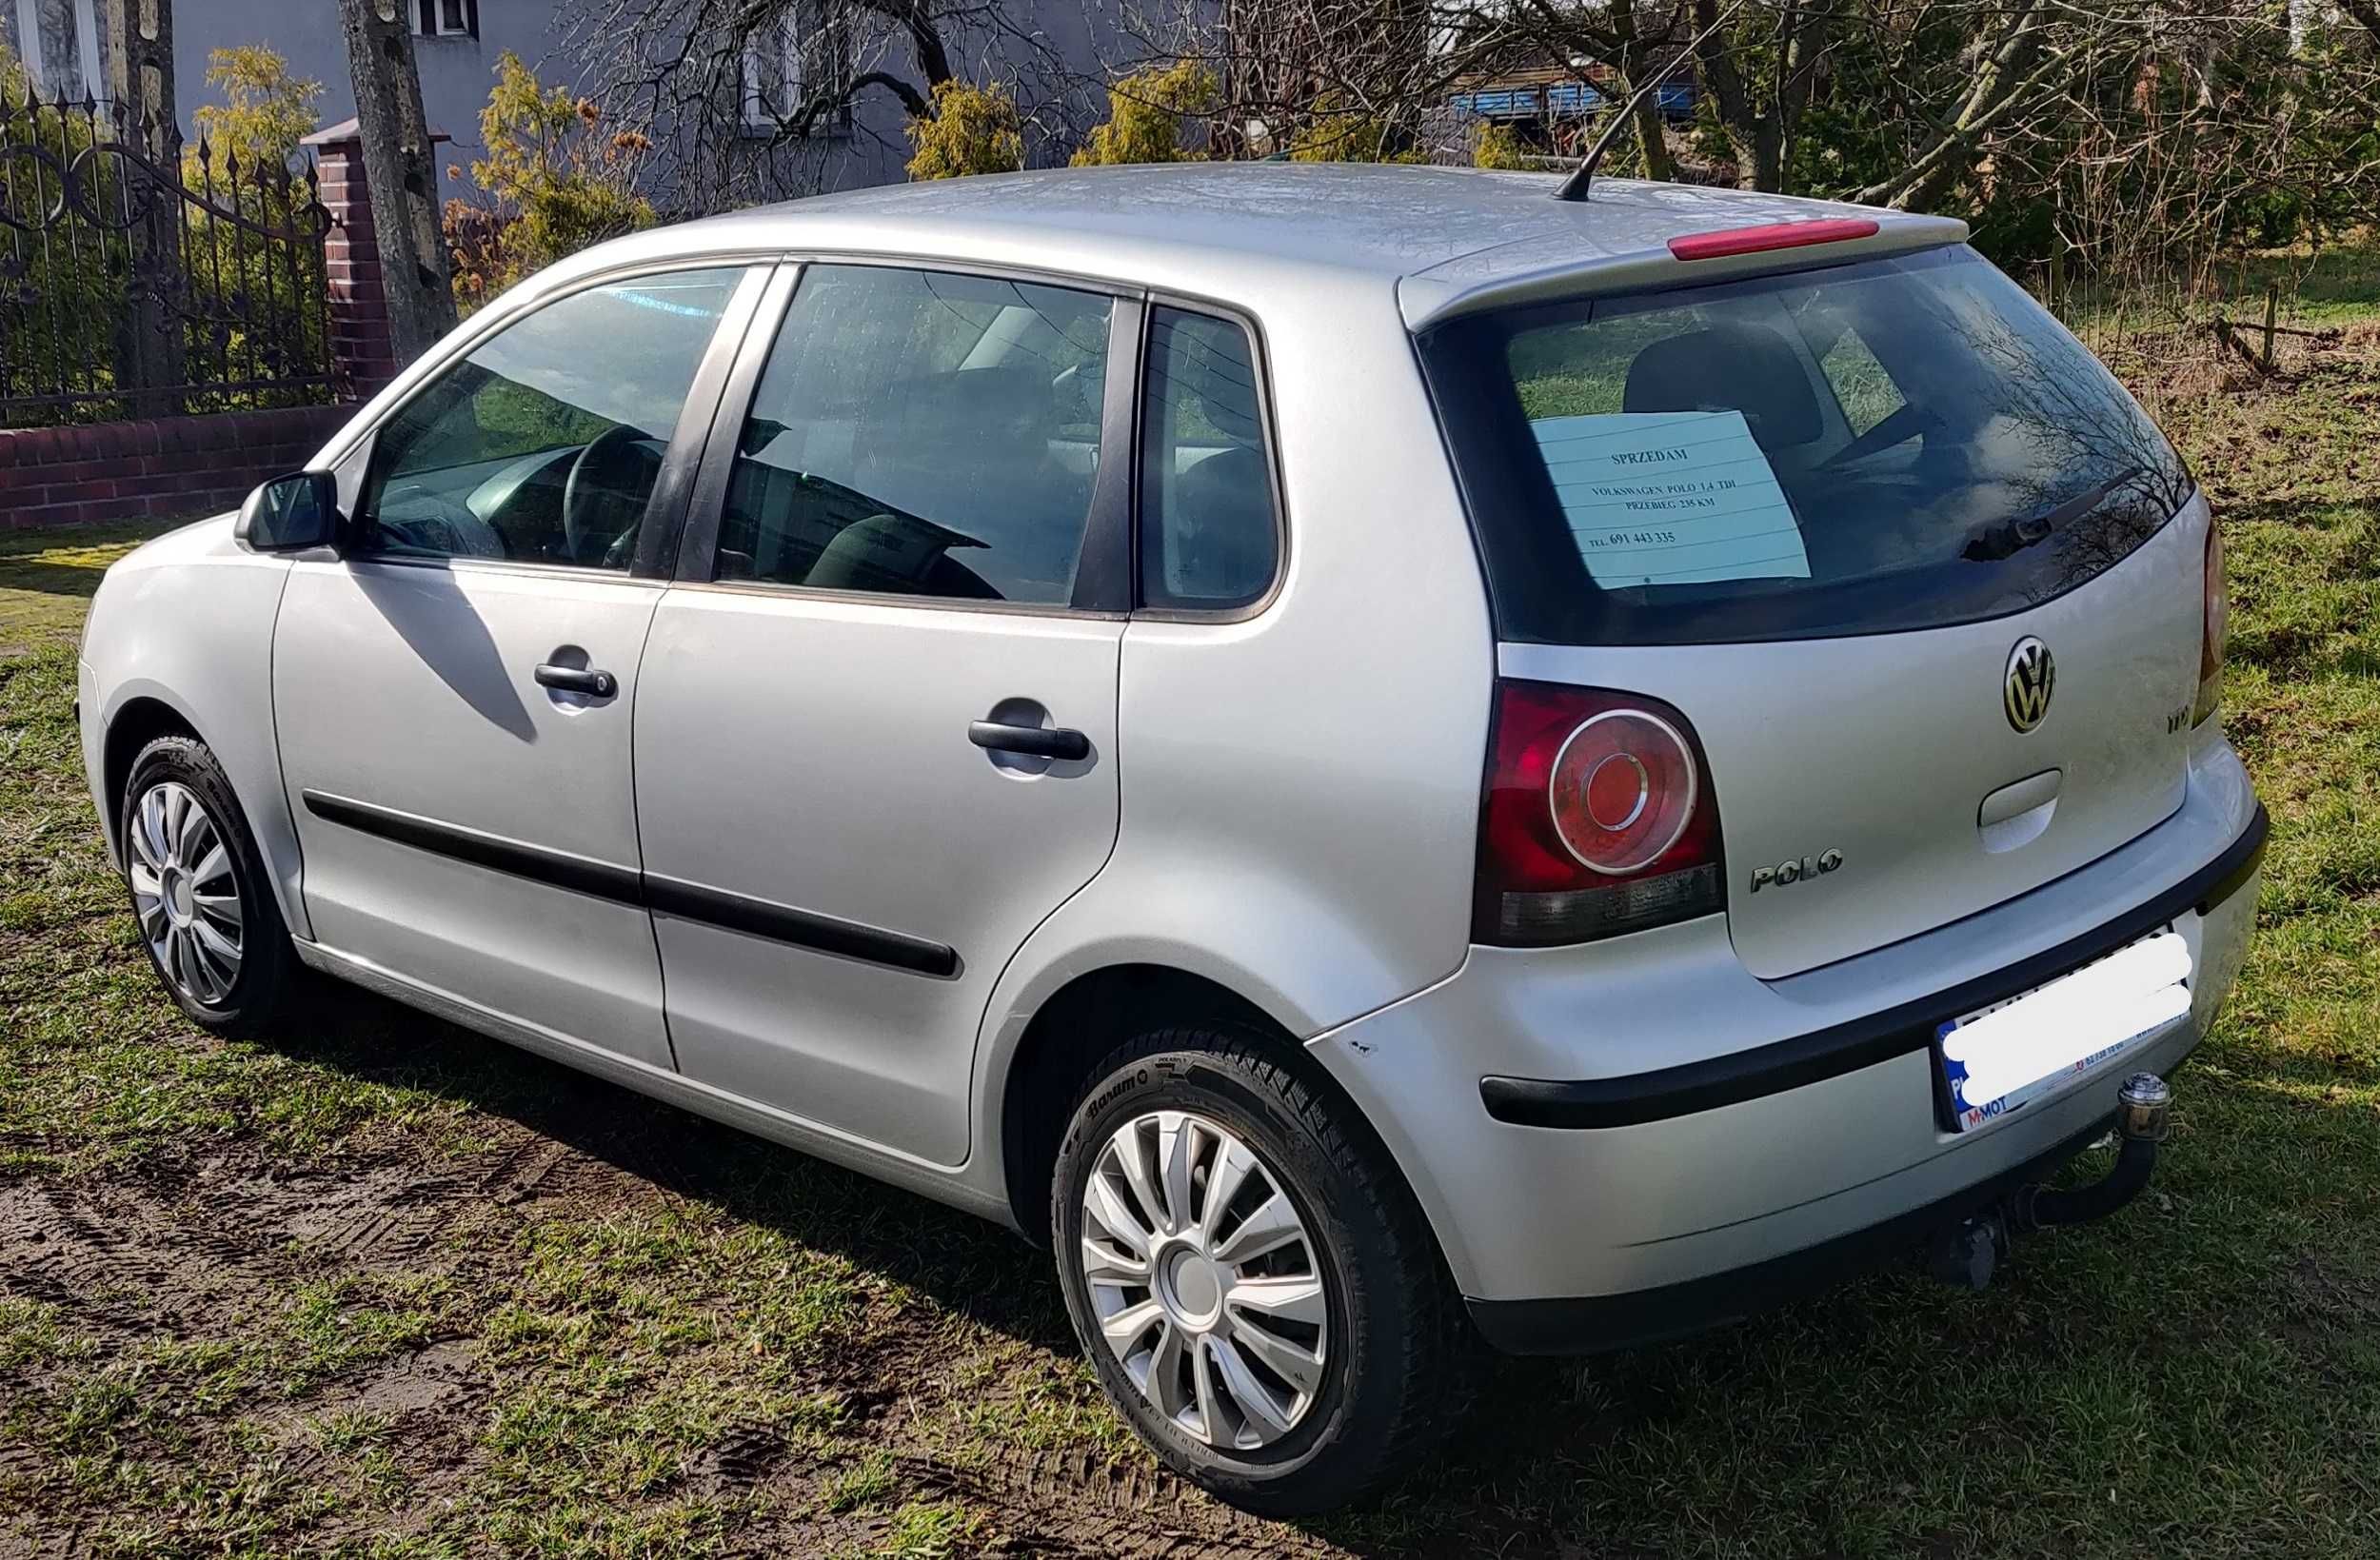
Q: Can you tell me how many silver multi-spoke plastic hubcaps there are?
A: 2